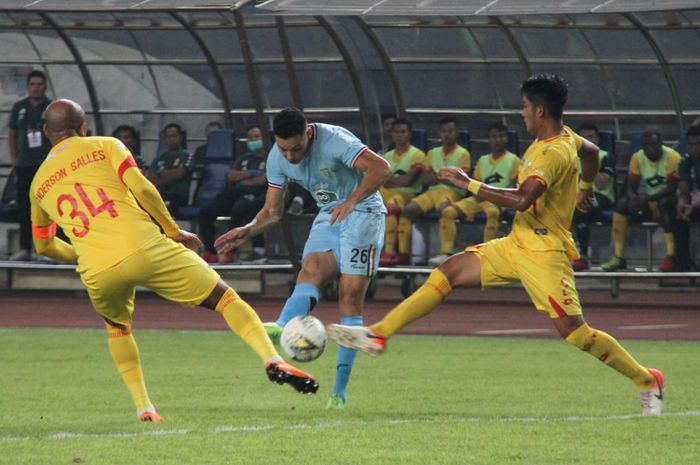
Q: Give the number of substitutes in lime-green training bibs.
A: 5